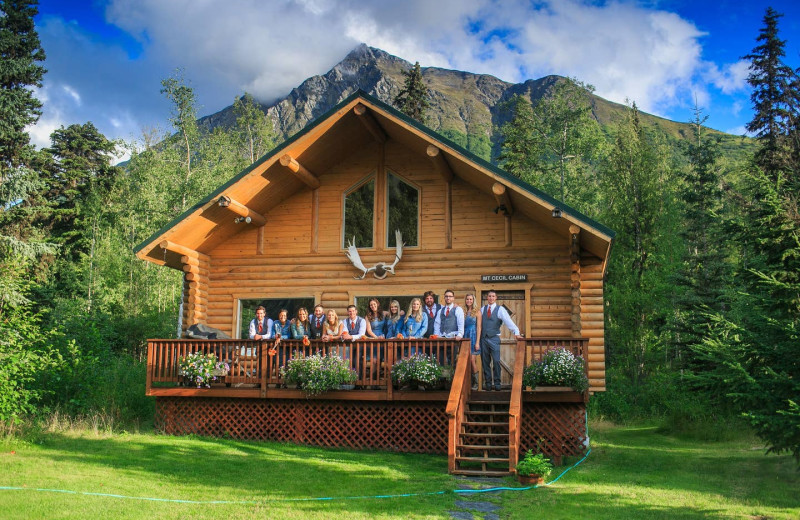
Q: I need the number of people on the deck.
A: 13